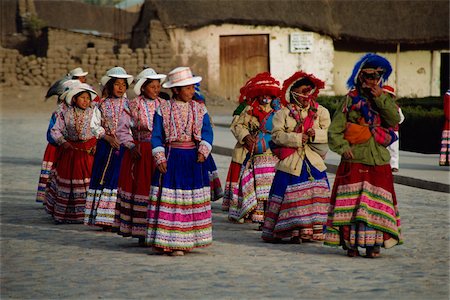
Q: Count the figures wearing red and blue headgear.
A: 3